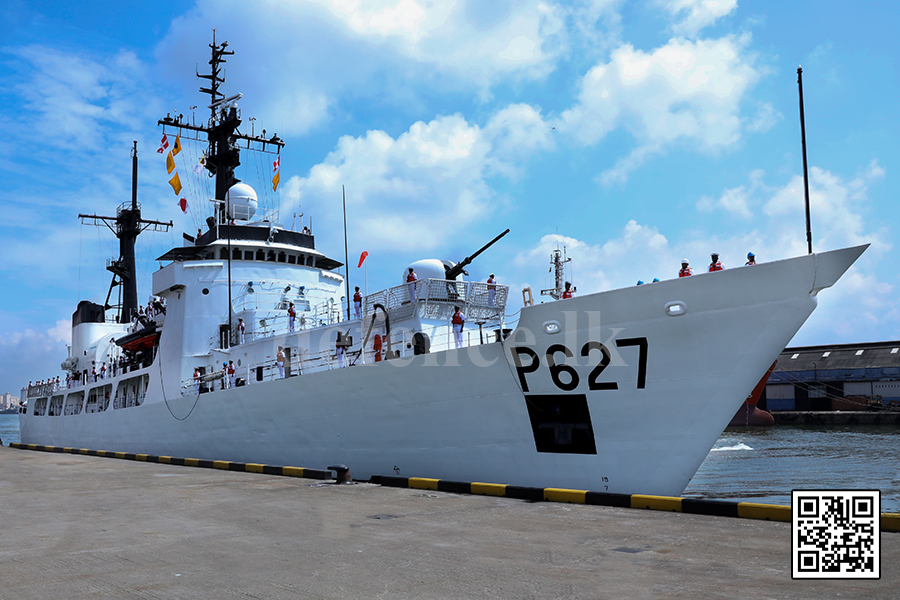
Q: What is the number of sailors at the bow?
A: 6